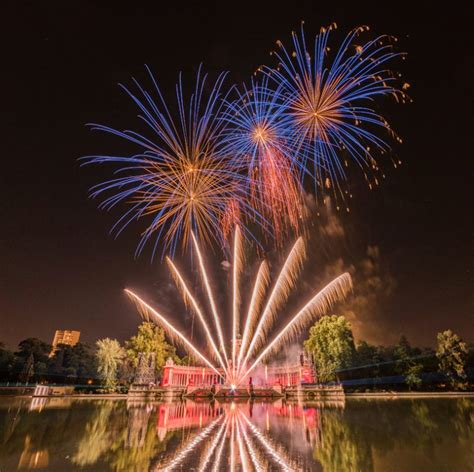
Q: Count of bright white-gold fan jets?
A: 7